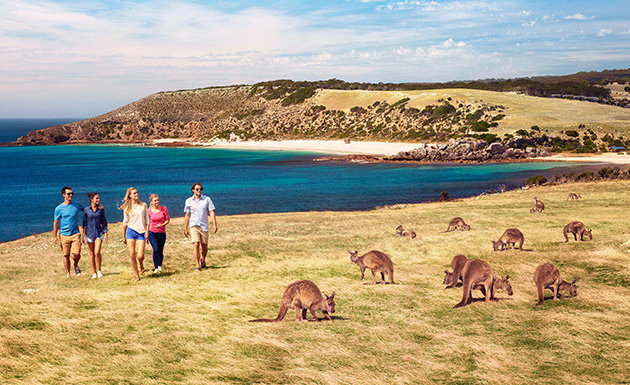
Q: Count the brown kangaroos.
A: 11